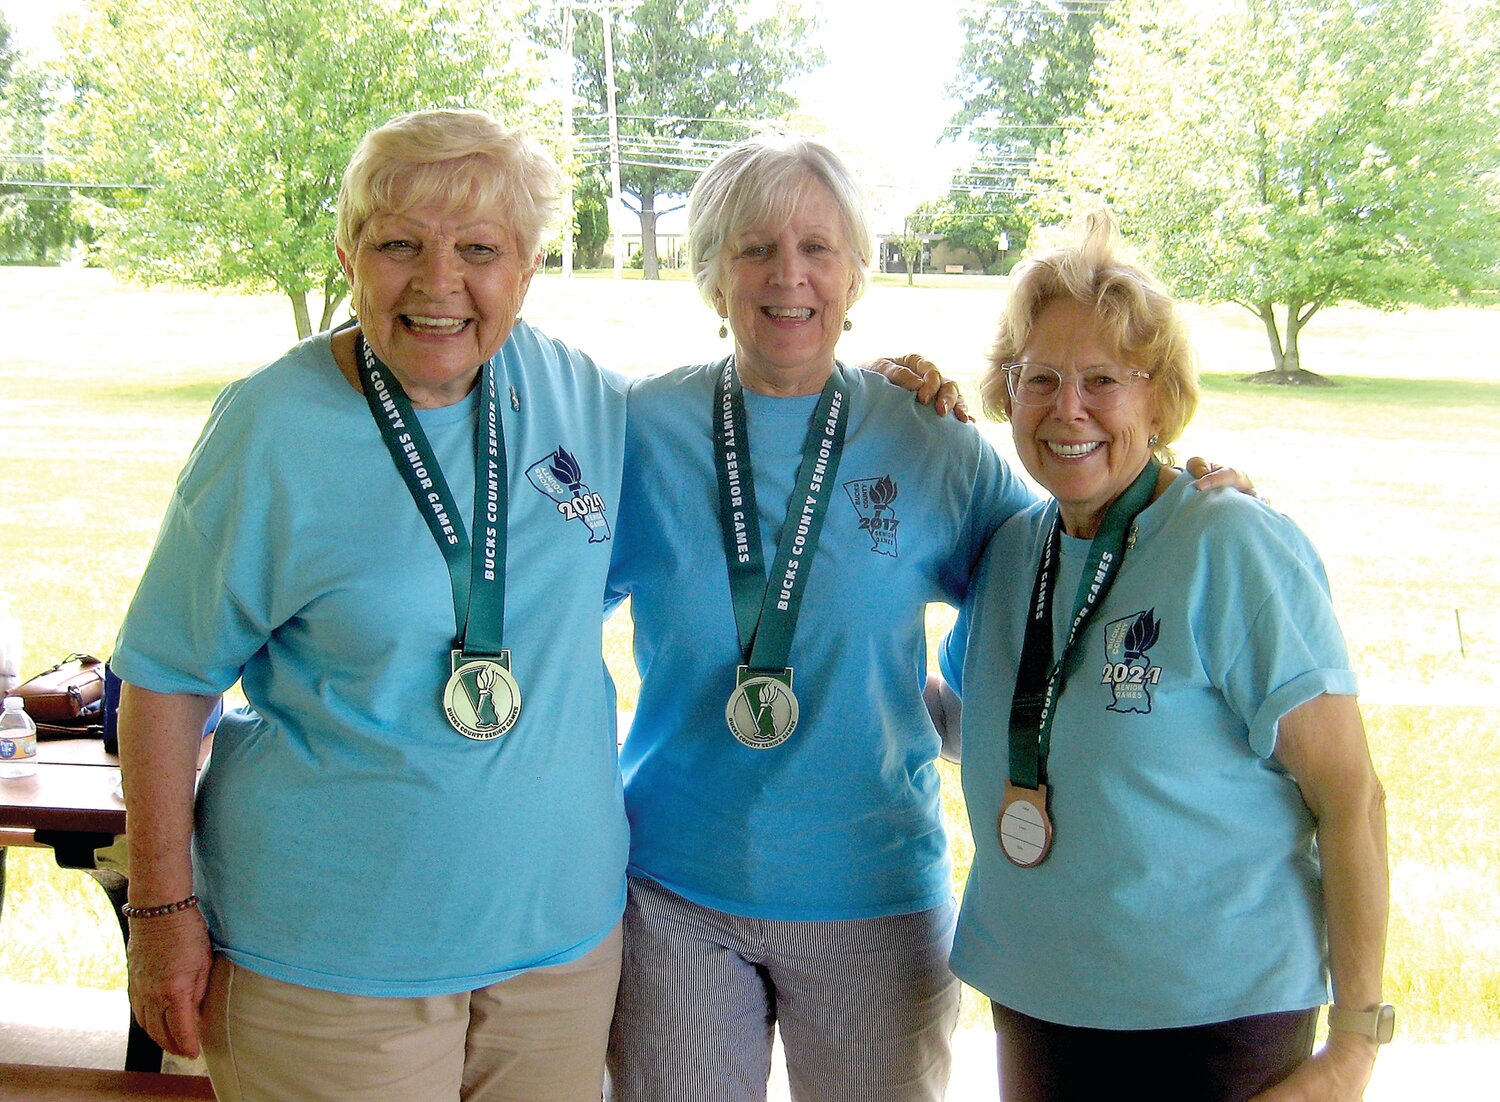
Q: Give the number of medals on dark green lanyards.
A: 3